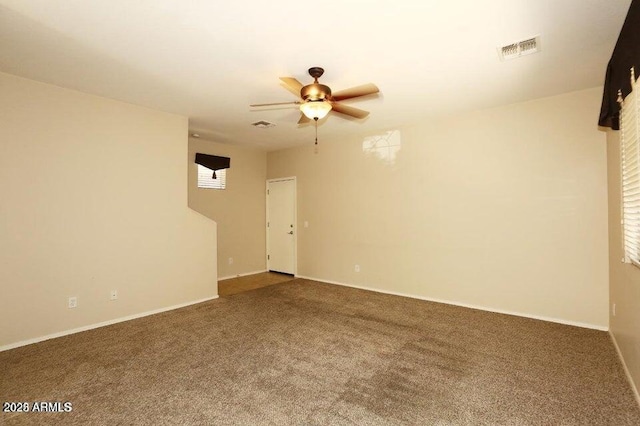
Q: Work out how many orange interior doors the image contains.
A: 0